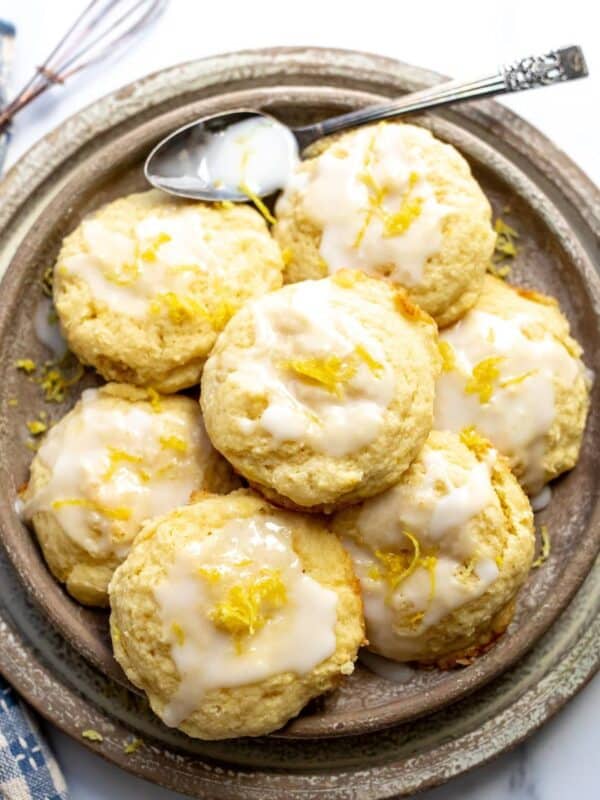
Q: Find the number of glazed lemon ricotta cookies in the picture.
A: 7